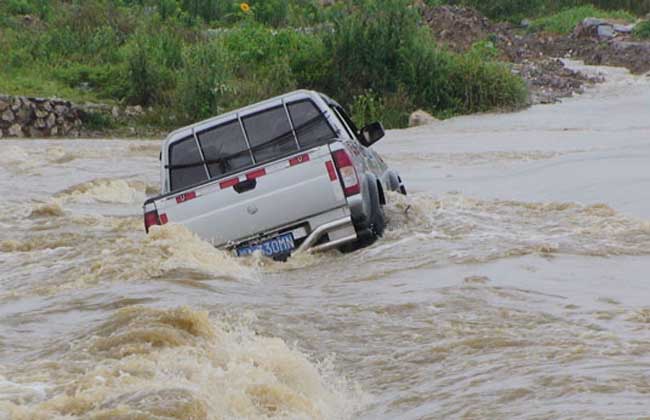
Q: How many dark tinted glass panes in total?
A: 4